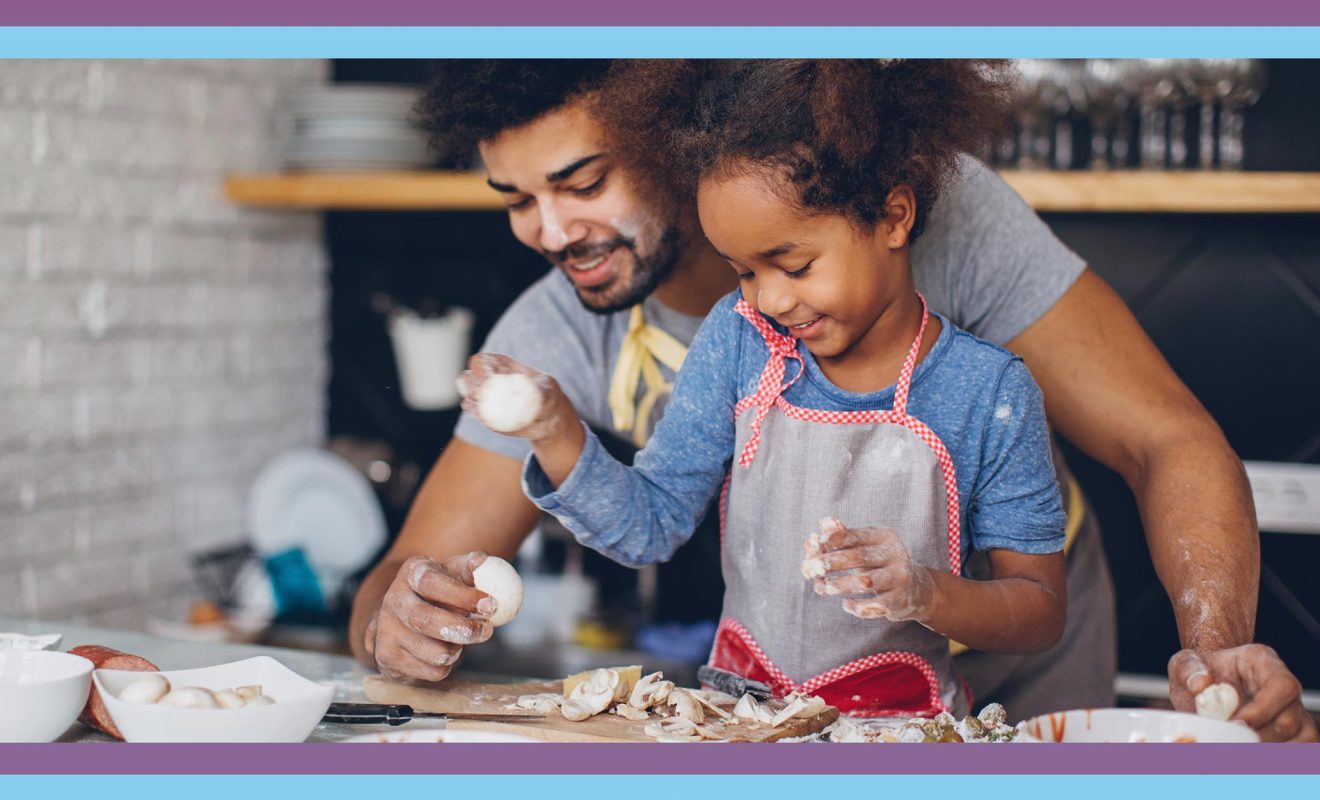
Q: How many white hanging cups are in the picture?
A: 1